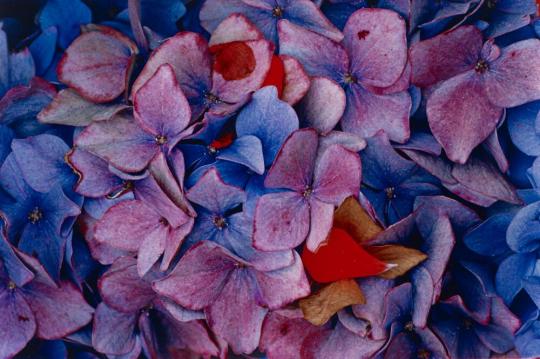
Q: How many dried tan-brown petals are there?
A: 3